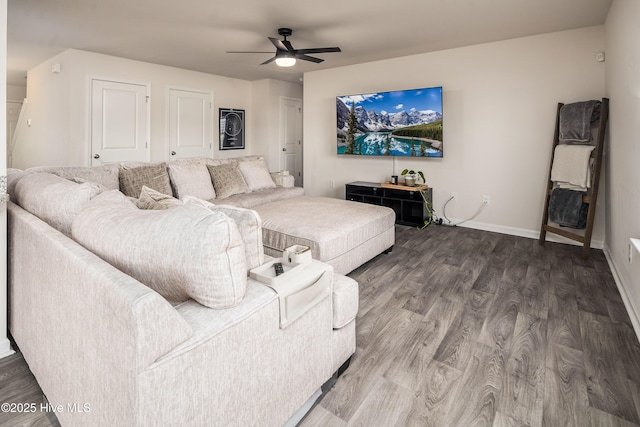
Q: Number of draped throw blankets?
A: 3